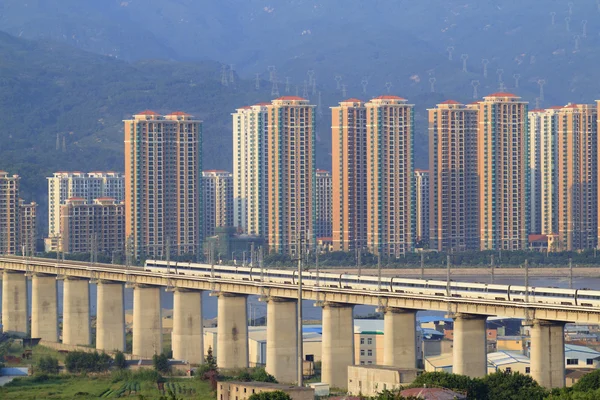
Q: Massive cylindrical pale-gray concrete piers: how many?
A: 12